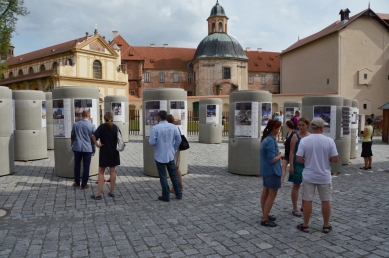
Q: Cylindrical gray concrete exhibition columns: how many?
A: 12